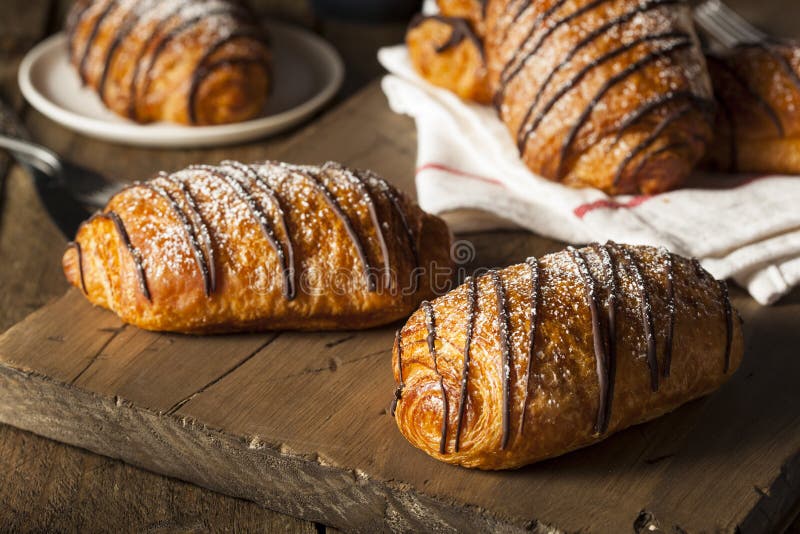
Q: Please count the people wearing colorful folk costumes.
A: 0